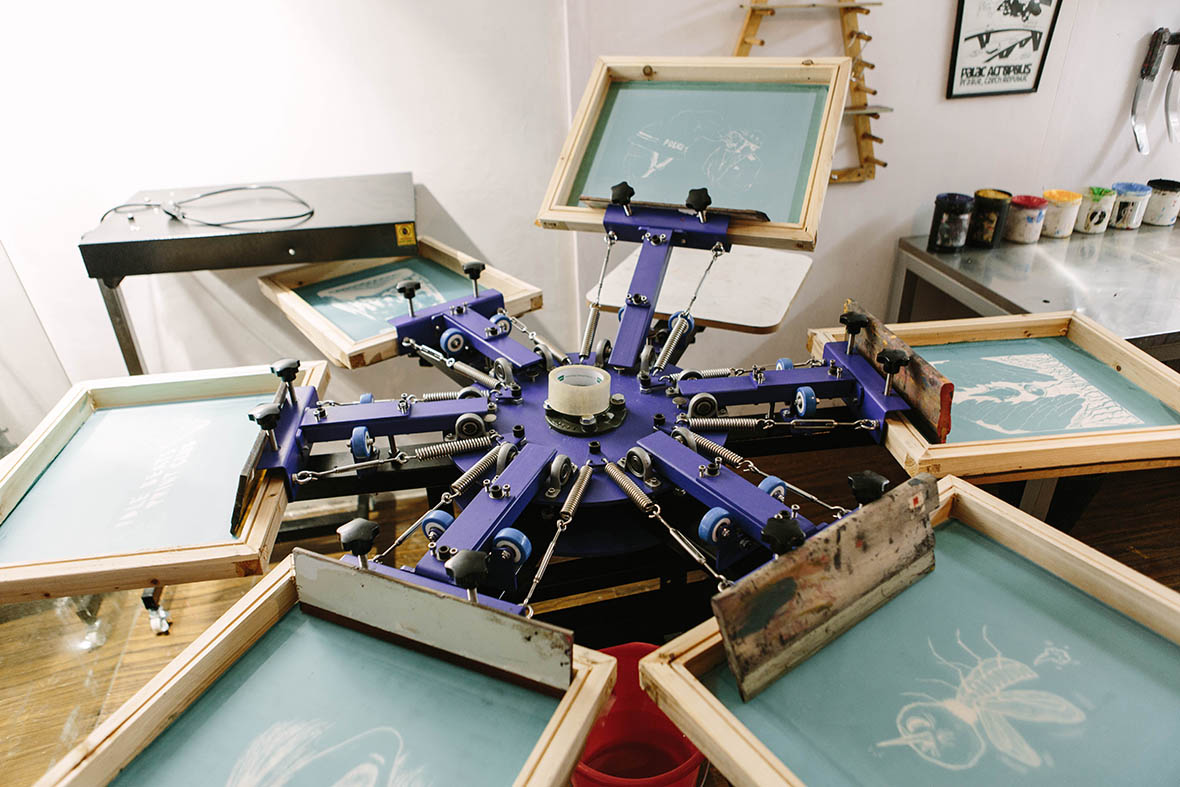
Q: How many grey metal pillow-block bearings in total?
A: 12